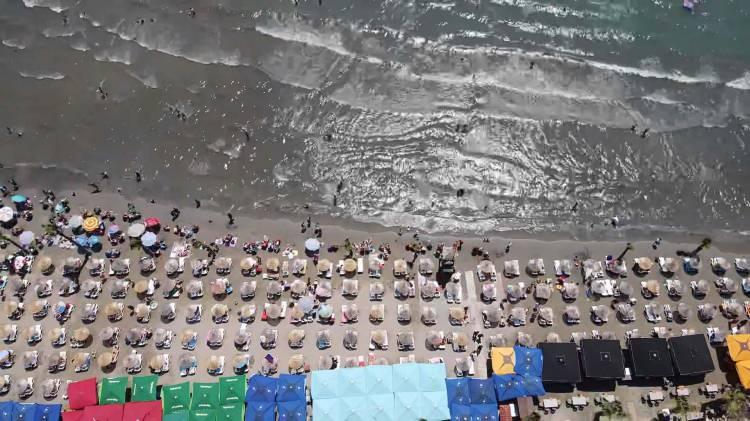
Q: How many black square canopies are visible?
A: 4